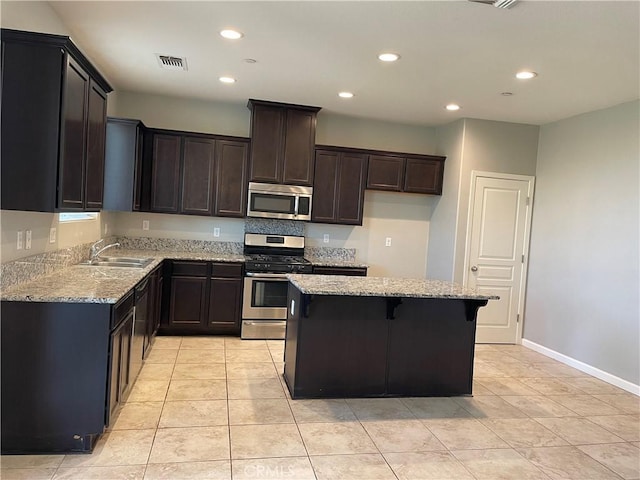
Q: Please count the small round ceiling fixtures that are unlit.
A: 2